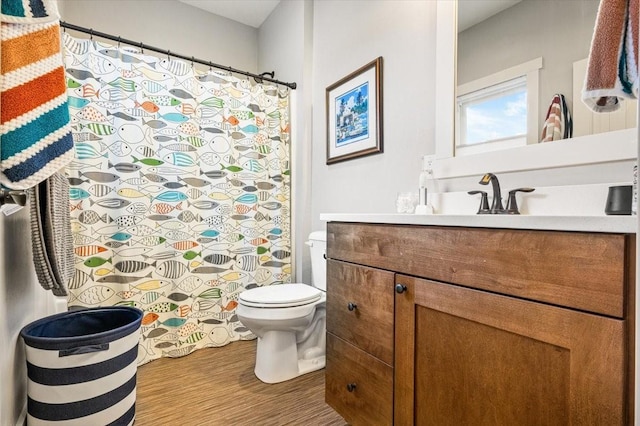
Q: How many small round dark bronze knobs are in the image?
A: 3